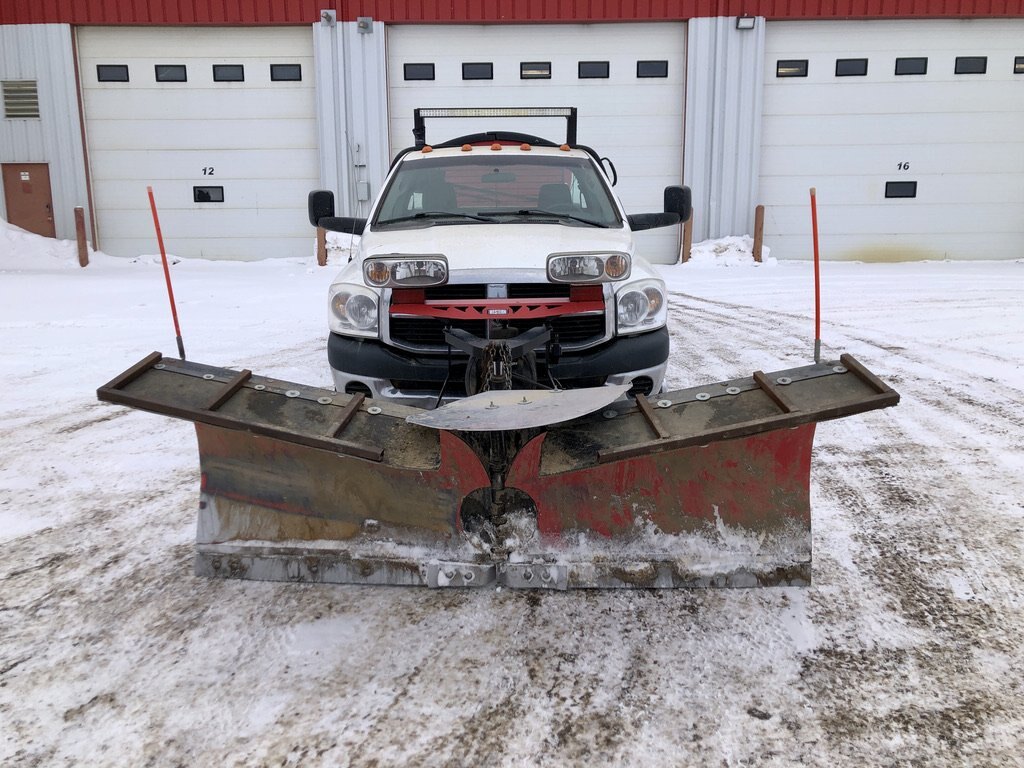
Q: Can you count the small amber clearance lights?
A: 5